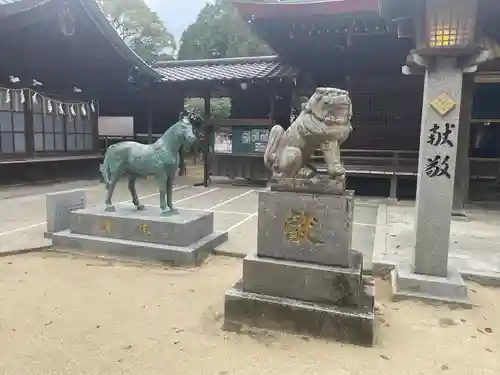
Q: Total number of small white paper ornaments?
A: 8